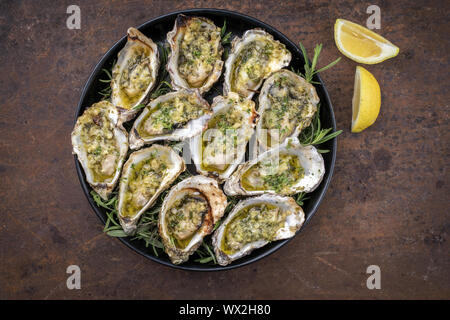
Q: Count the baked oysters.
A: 11